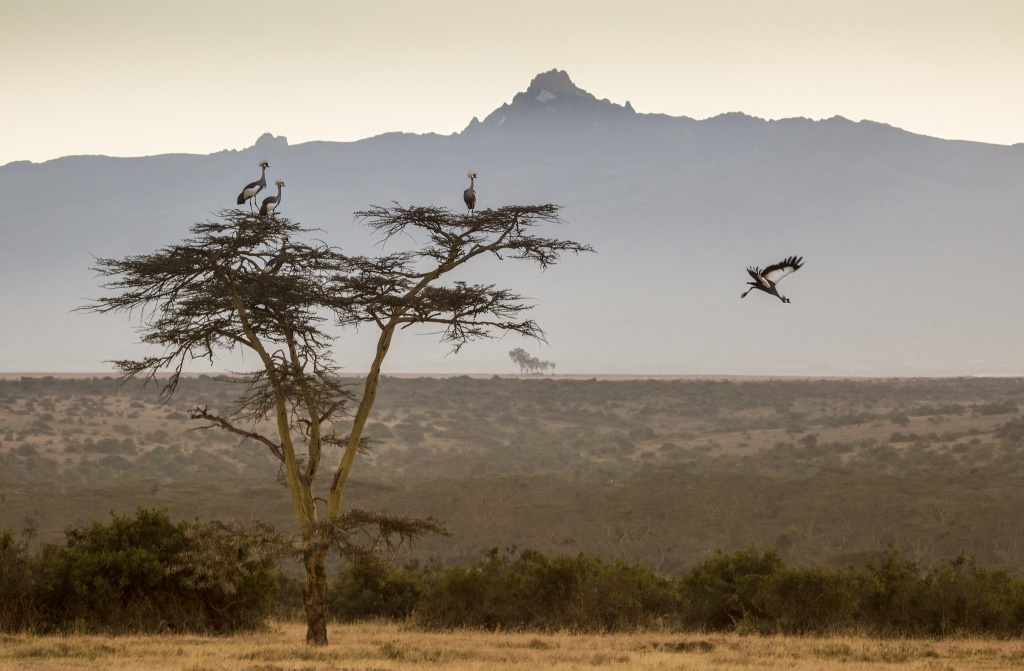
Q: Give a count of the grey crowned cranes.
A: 5